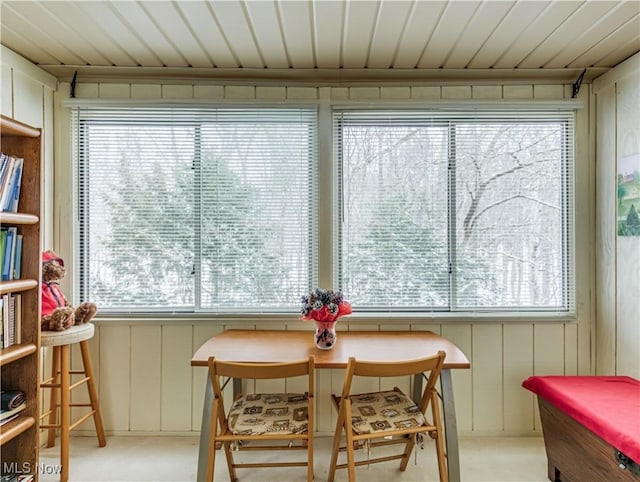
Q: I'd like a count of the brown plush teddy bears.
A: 1